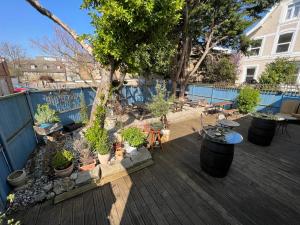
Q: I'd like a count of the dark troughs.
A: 2